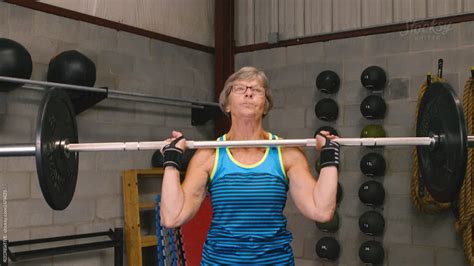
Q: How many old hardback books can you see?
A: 0